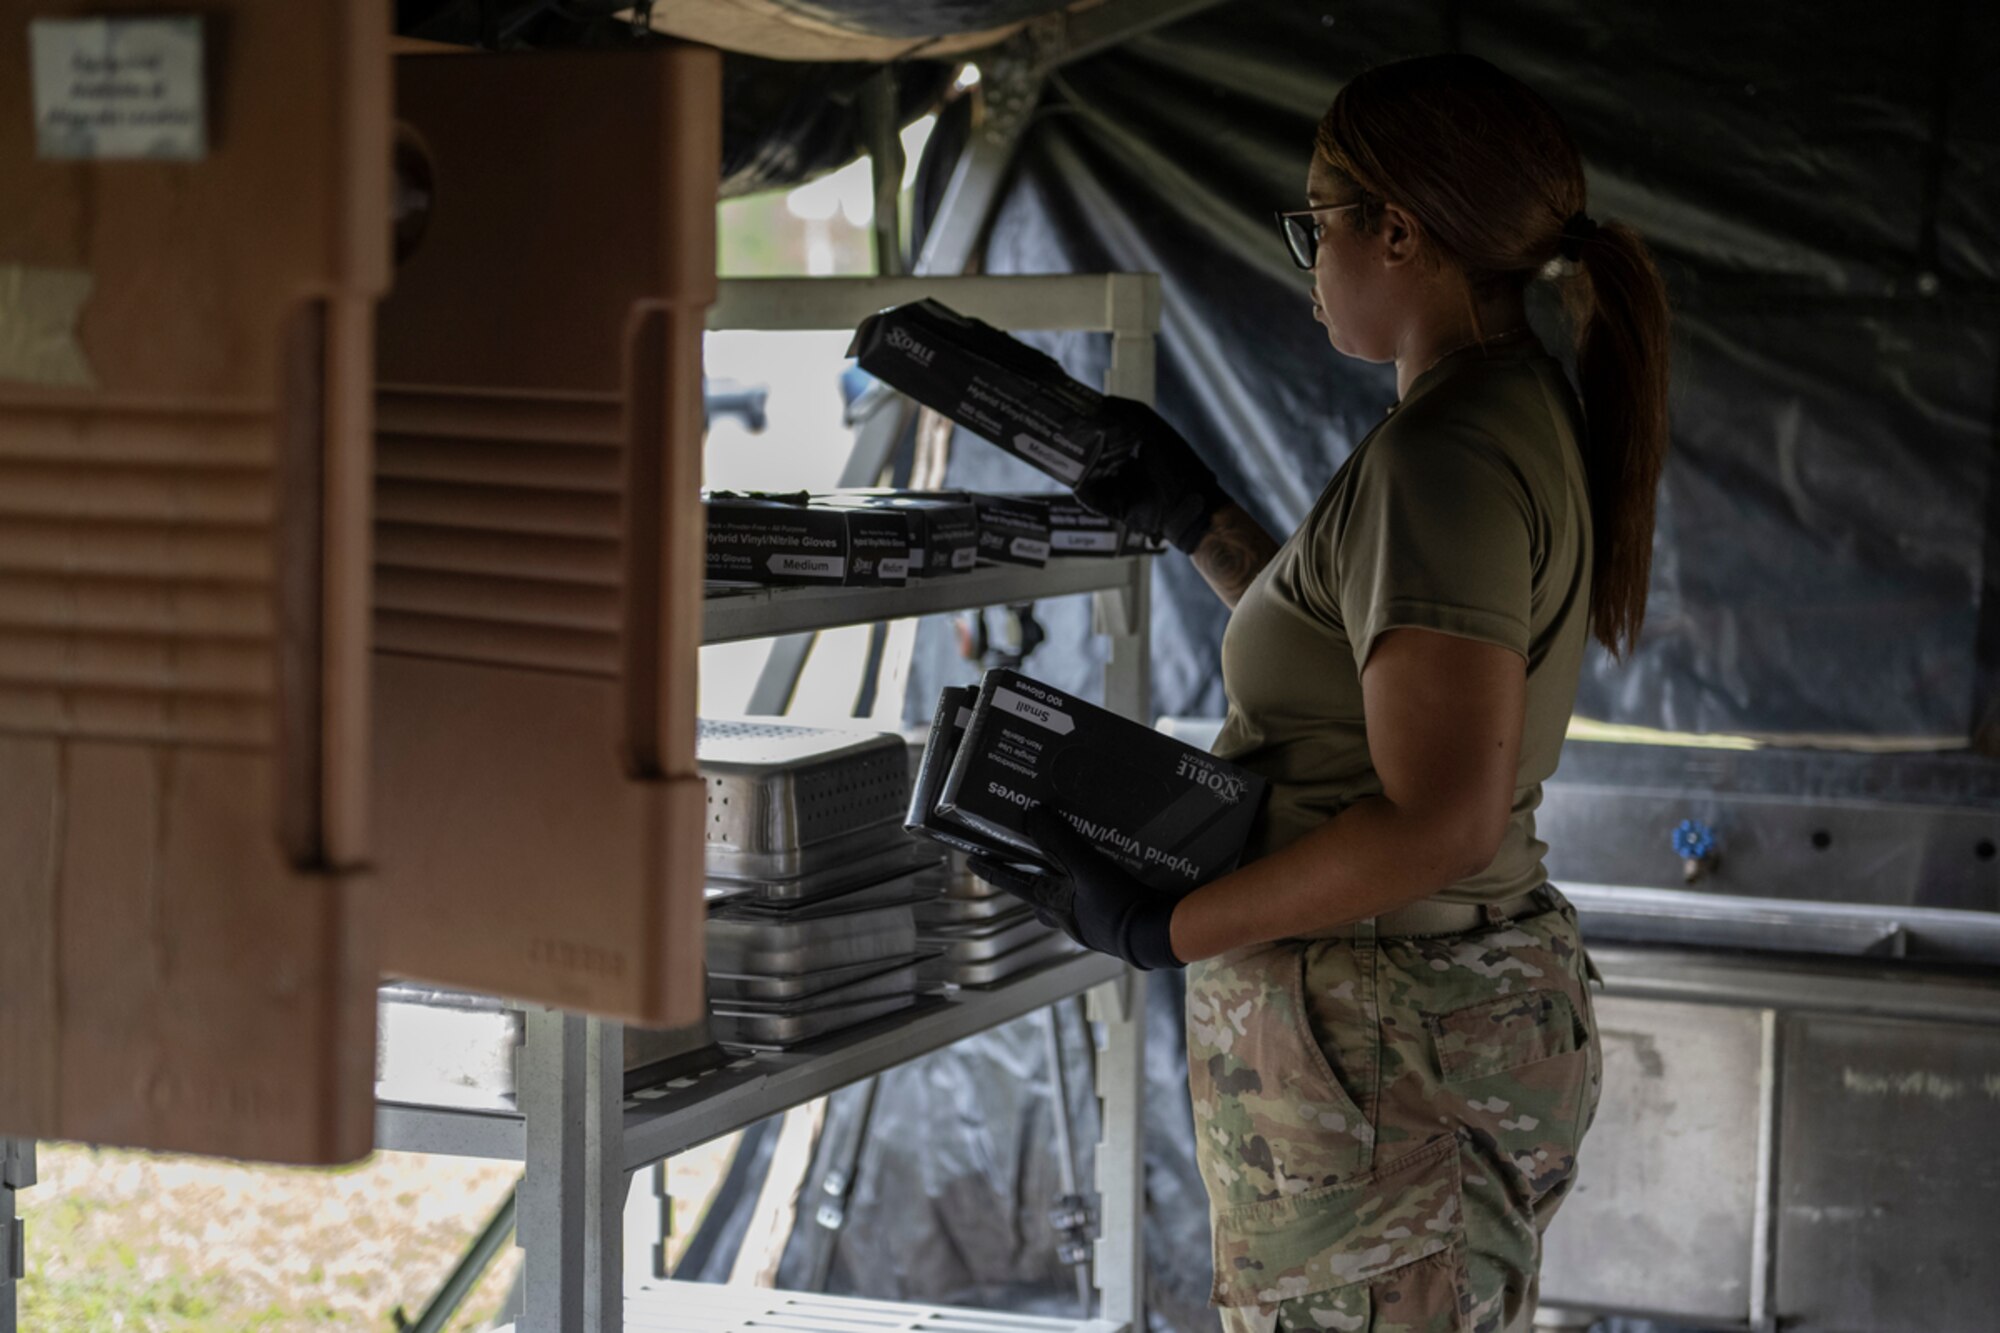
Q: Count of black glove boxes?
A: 7